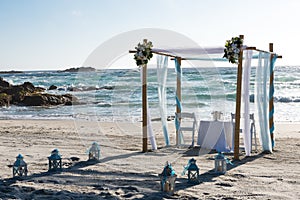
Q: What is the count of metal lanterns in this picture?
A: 6